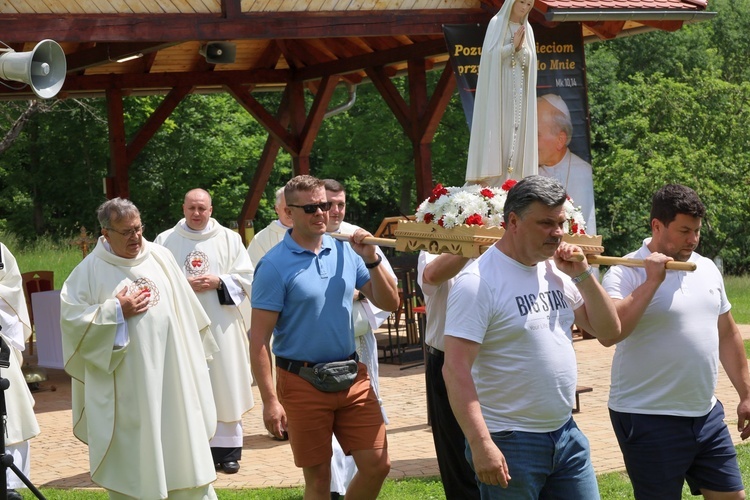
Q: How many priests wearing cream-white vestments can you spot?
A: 5